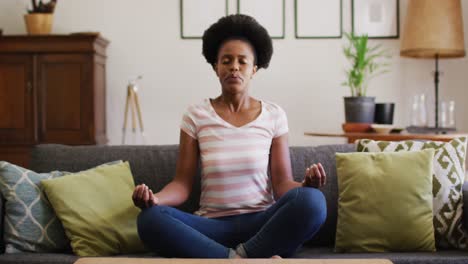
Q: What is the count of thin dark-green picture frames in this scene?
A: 4